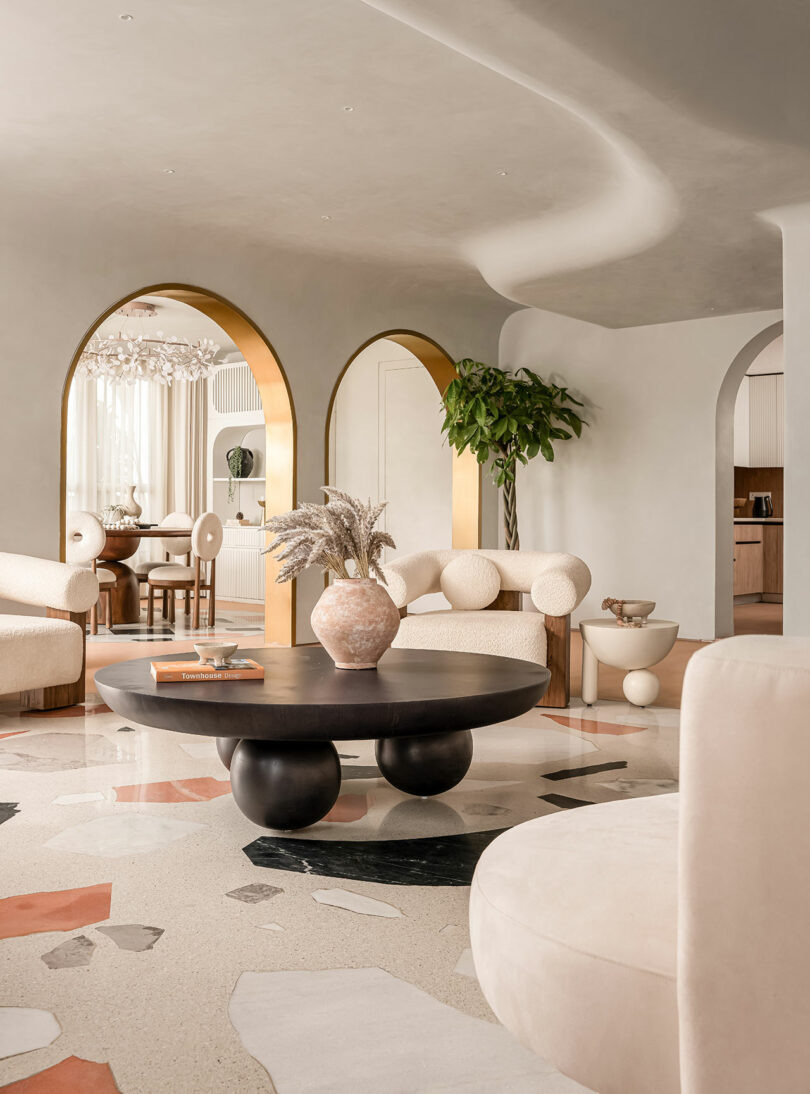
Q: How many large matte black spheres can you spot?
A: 3